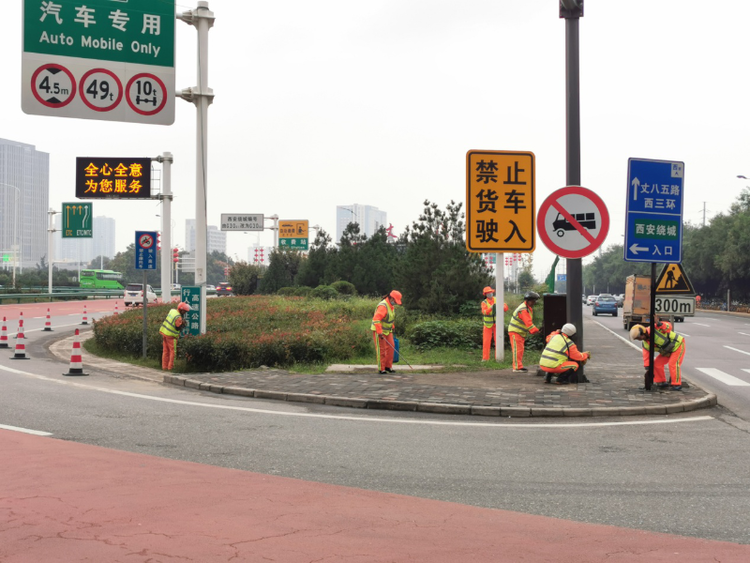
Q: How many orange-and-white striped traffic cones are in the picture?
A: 7